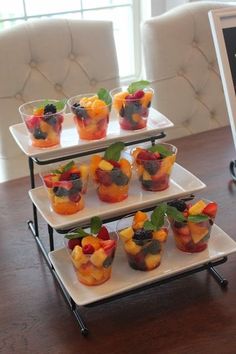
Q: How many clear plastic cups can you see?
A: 9